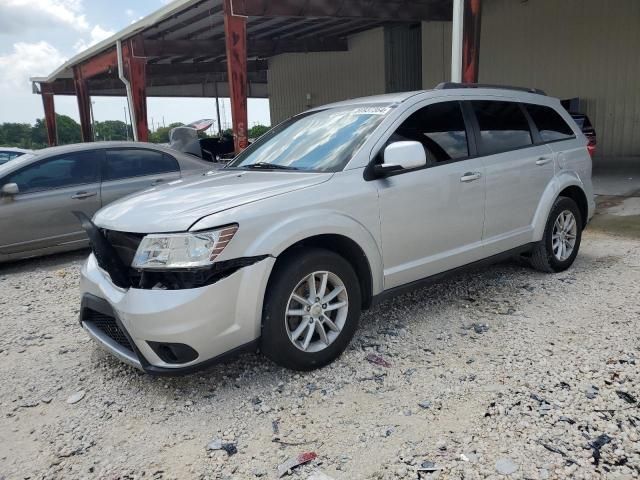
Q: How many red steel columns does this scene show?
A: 5